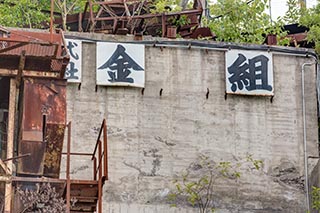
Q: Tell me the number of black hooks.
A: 7